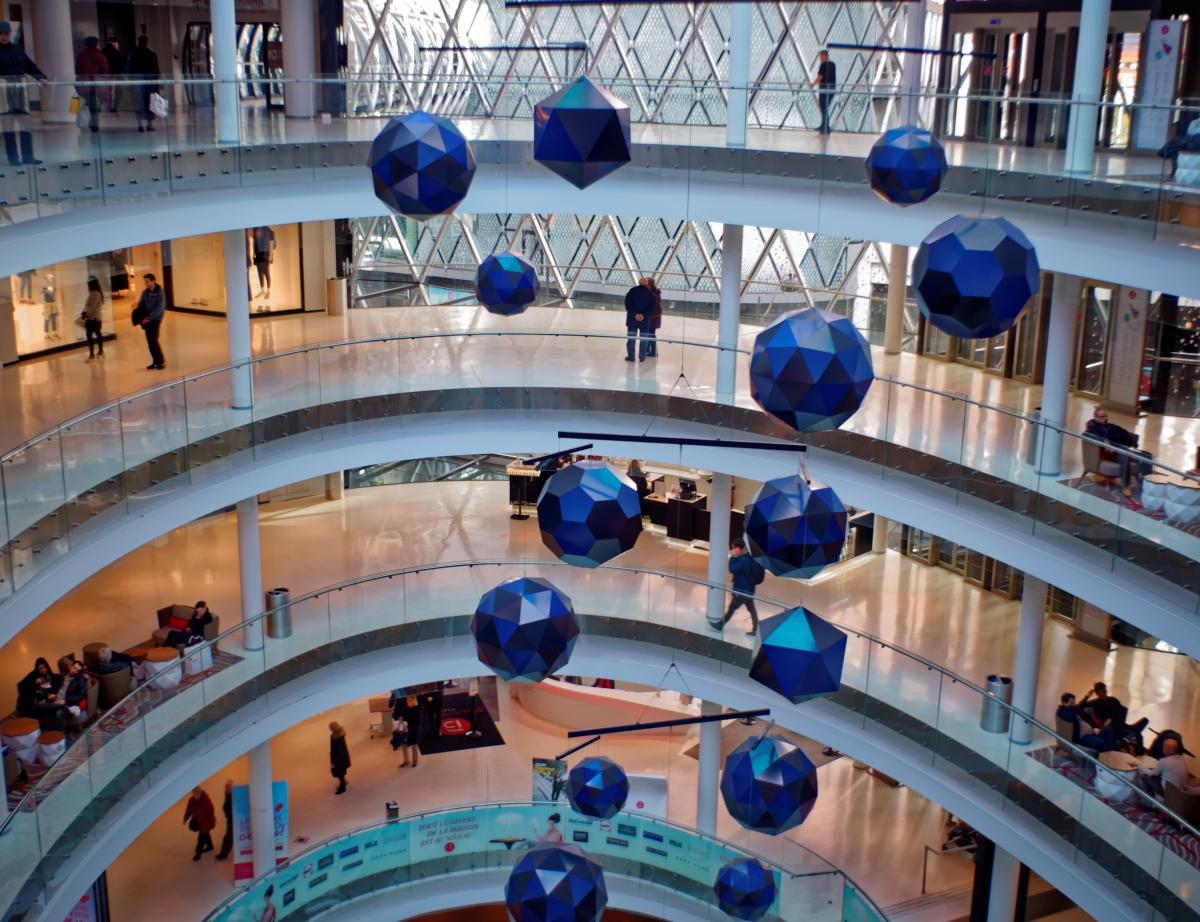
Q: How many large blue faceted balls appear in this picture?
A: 14